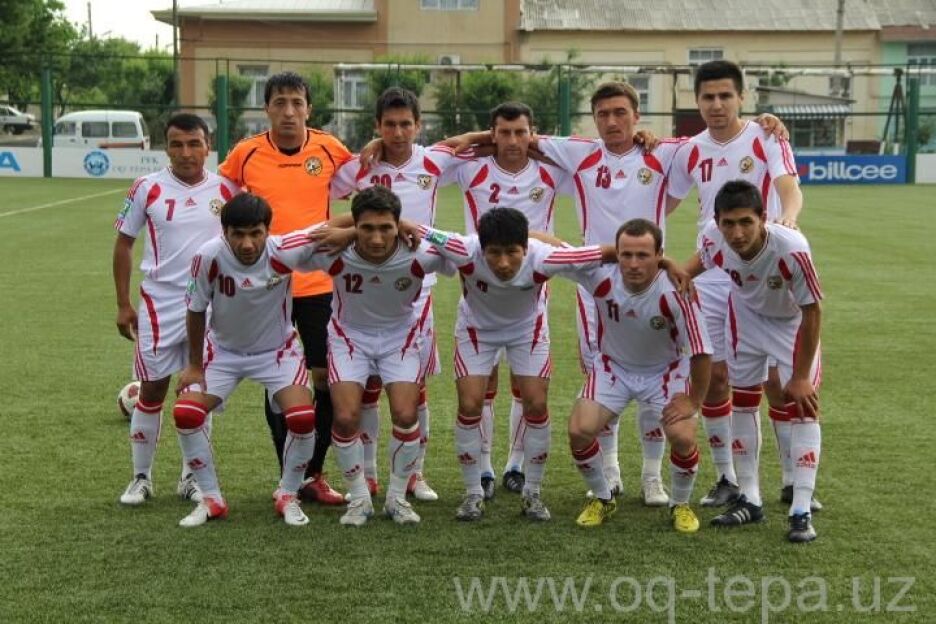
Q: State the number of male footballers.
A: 11